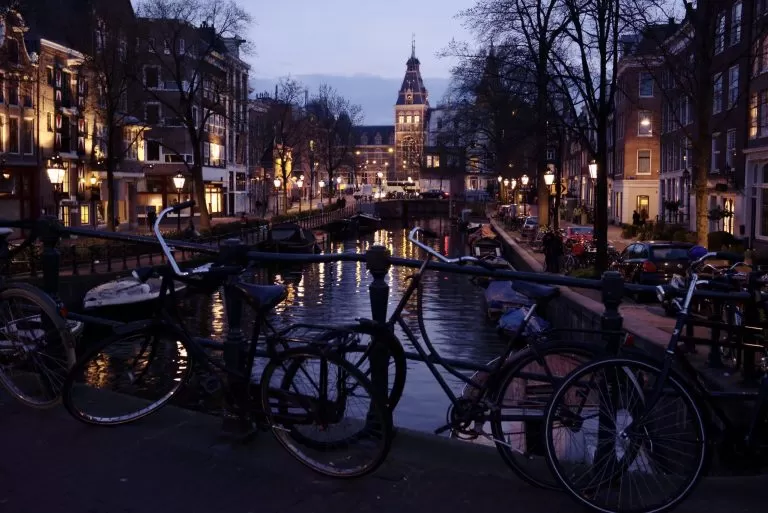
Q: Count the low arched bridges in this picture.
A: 1